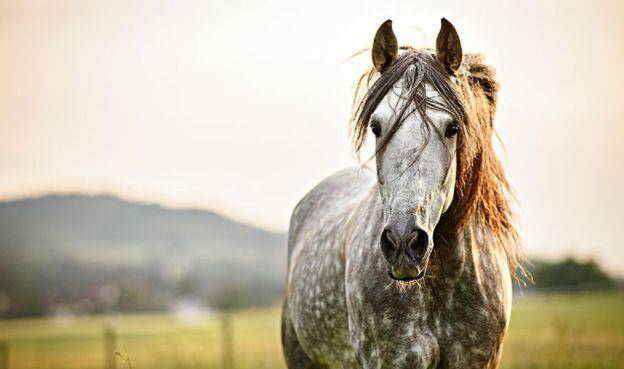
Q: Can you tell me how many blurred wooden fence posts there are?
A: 3